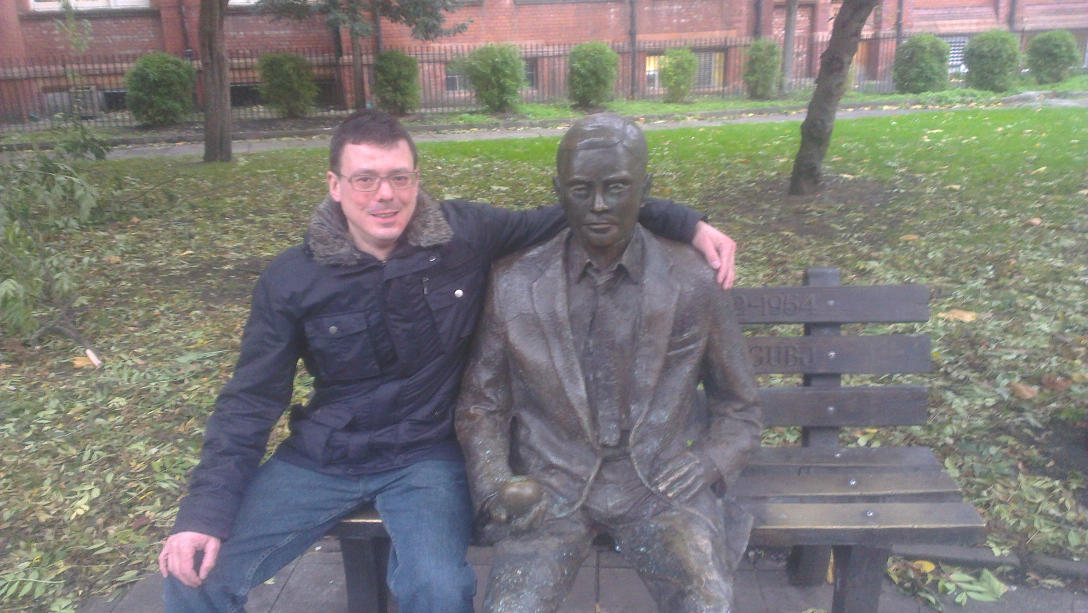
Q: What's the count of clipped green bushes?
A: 10